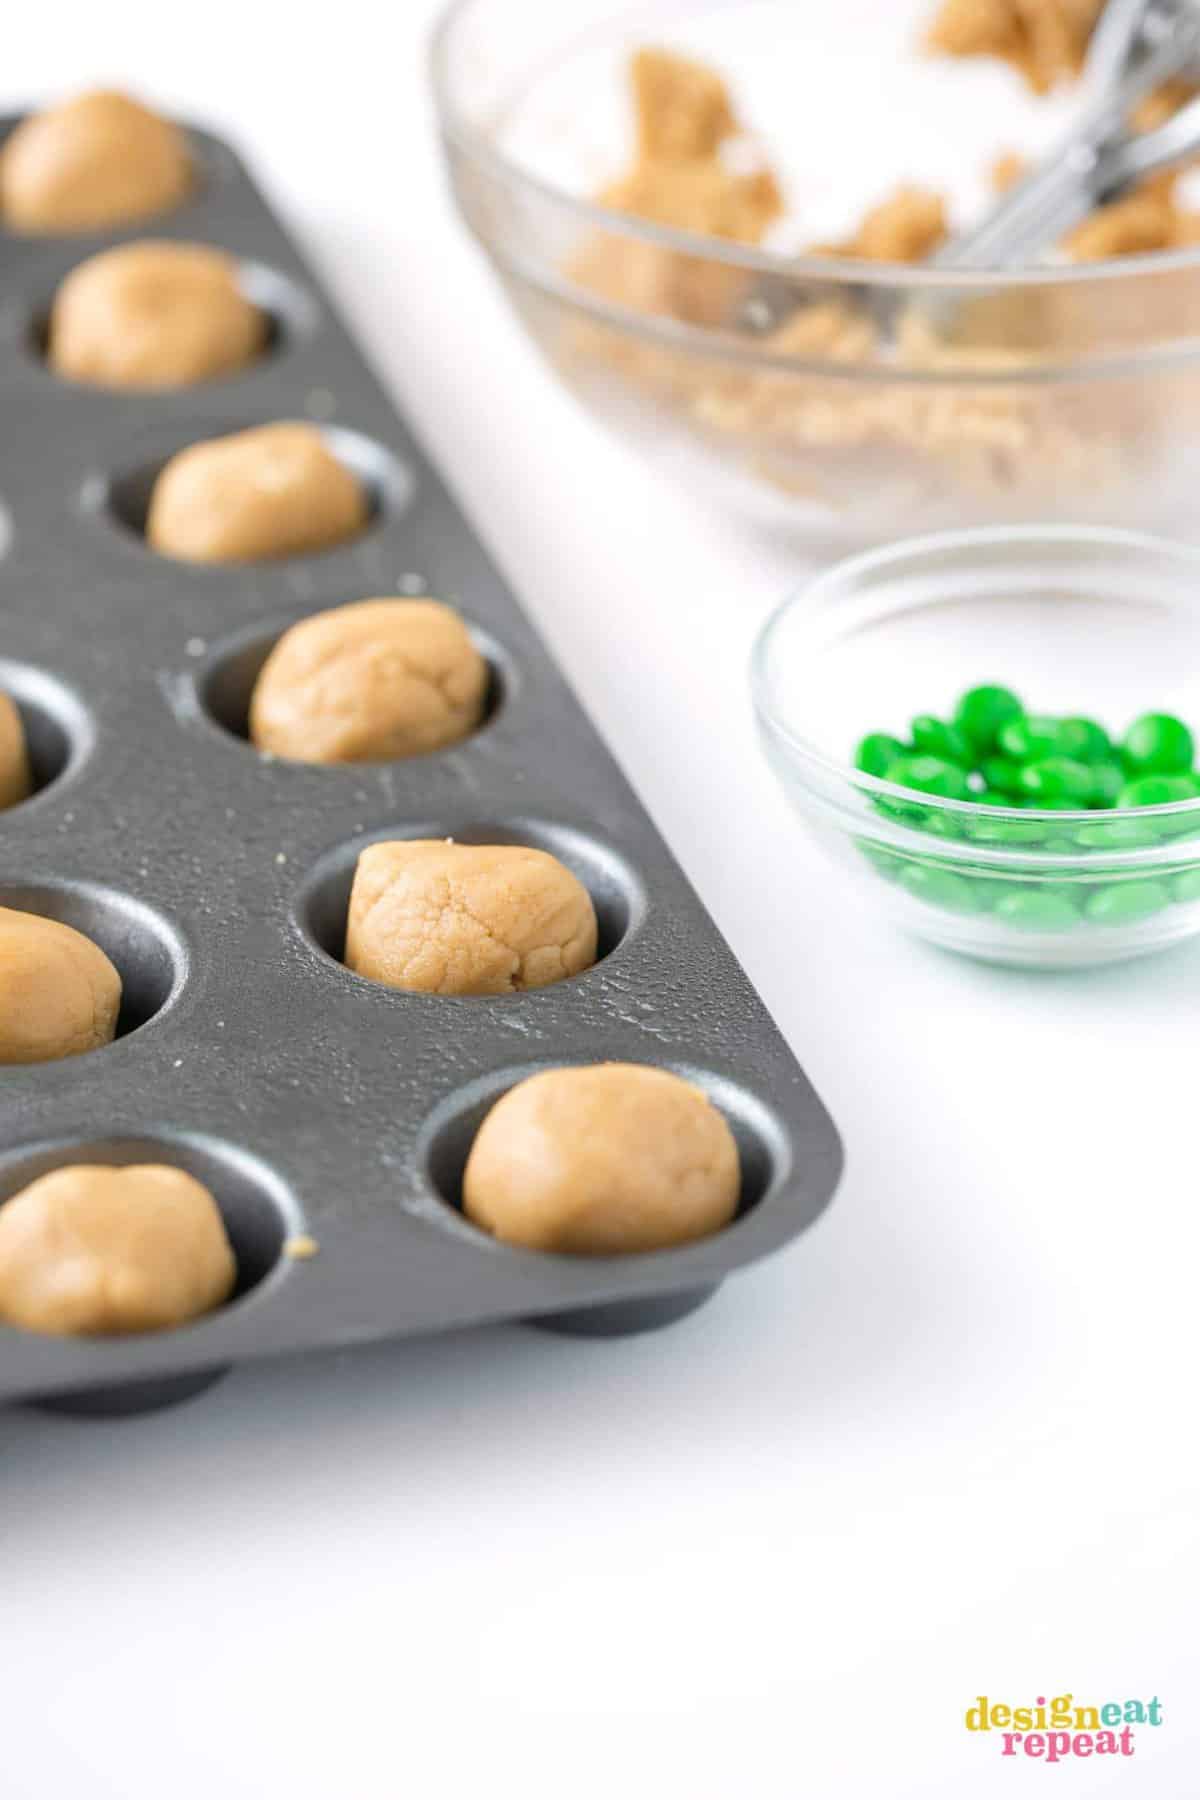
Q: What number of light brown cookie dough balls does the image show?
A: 9